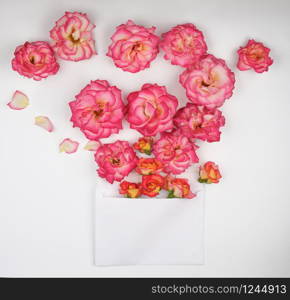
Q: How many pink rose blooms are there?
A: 11